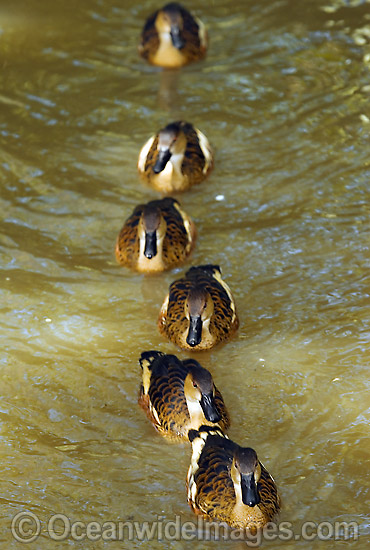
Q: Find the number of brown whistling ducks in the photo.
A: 6